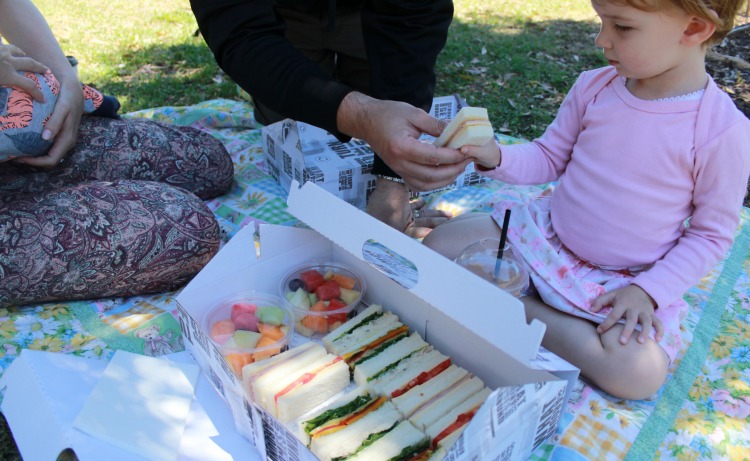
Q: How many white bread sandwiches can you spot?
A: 12